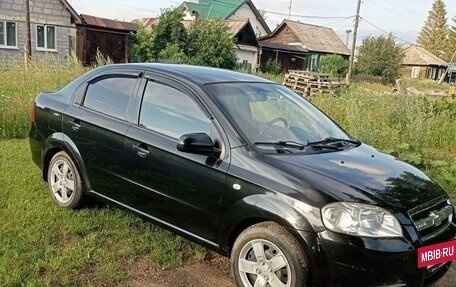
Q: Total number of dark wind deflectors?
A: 2